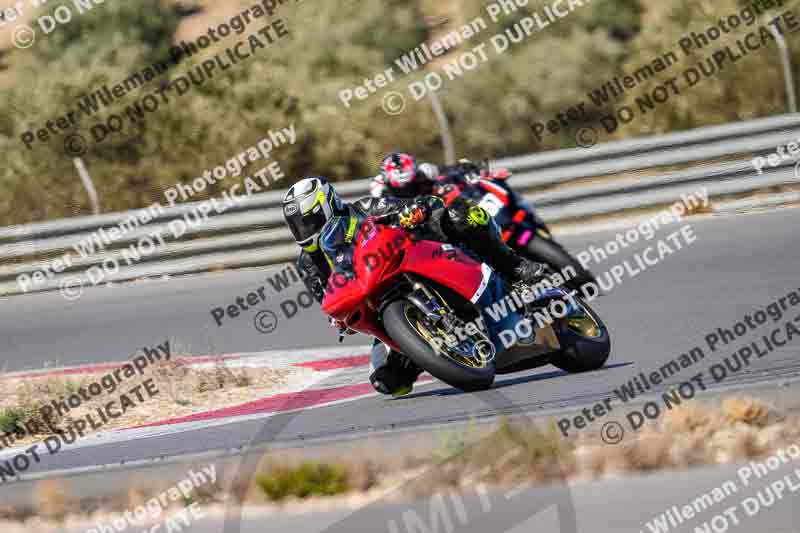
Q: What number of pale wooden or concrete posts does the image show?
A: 3